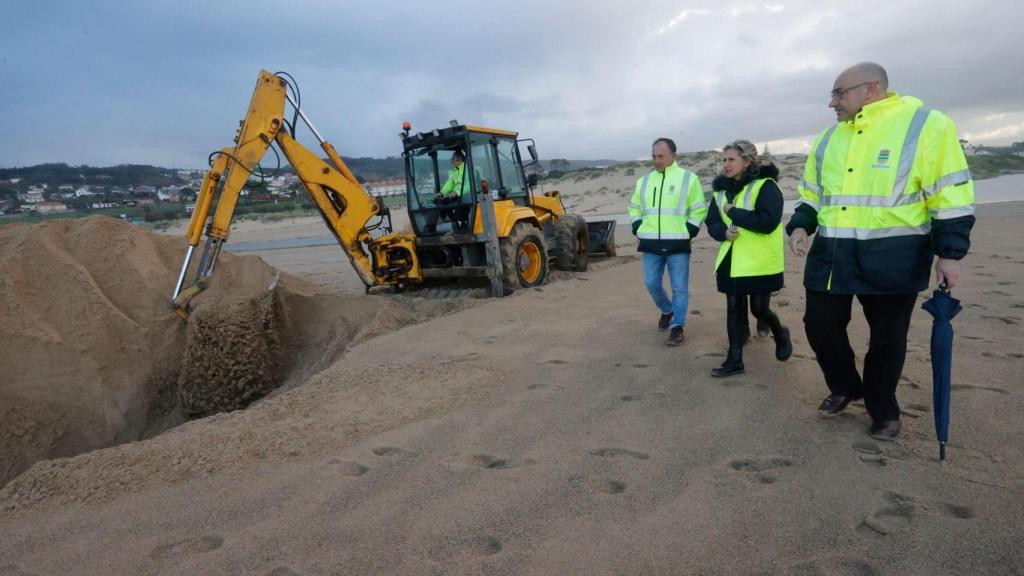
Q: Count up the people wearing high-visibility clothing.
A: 4